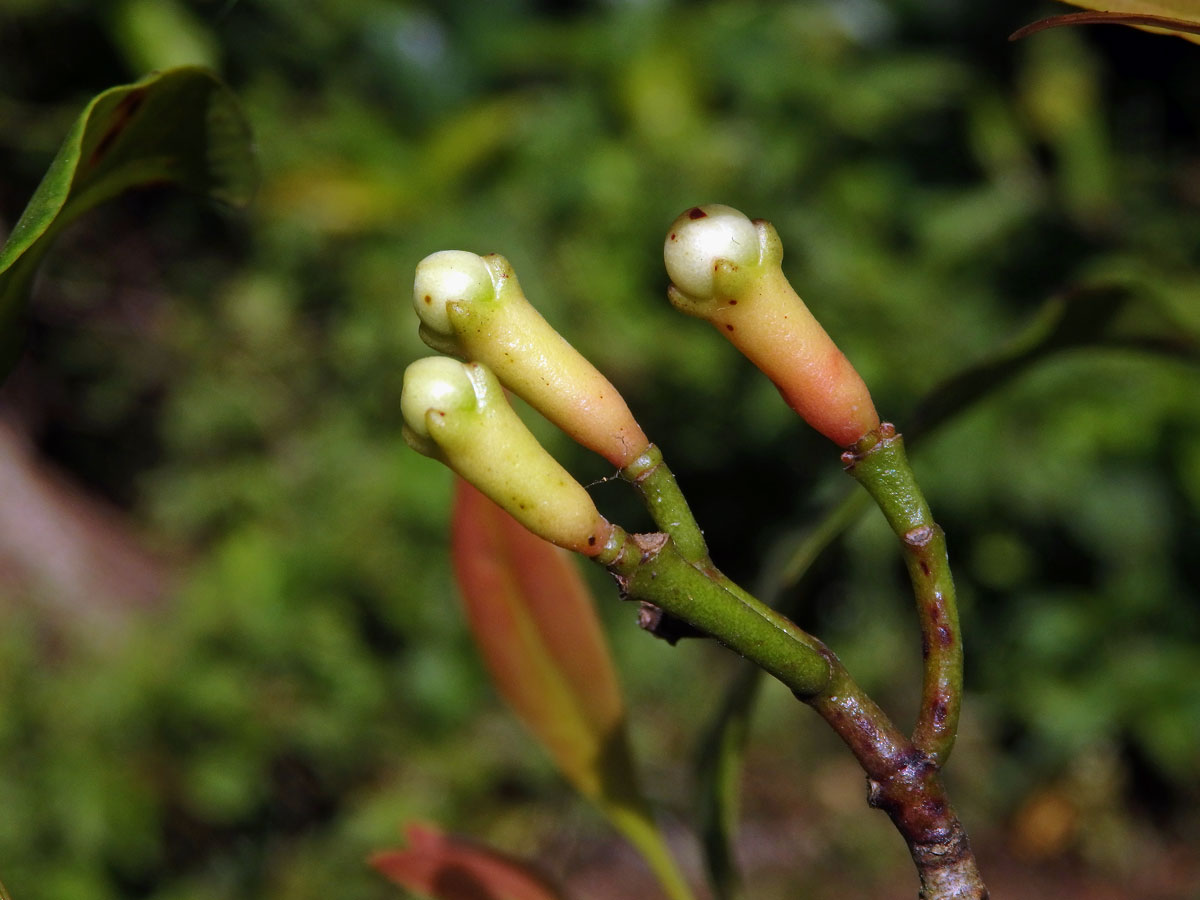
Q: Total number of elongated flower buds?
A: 3